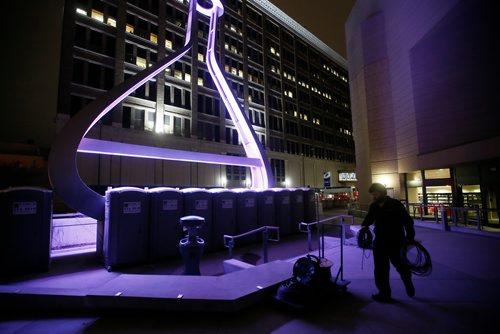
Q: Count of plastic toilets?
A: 10